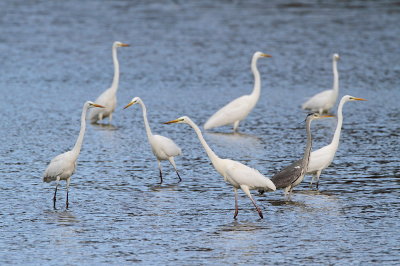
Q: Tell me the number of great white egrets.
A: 7